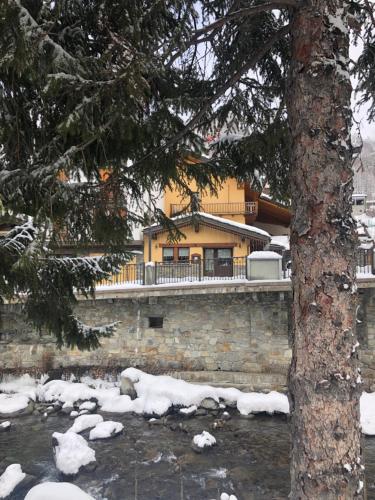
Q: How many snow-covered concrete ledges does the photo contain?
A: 1